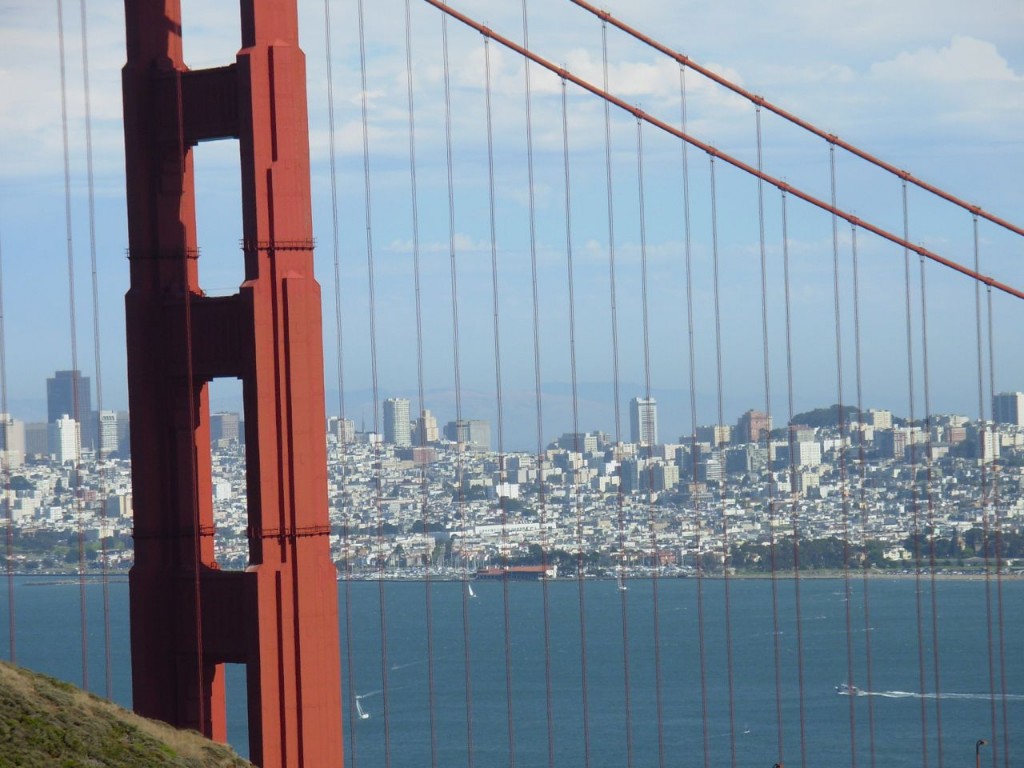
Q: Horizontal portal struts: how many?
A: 3